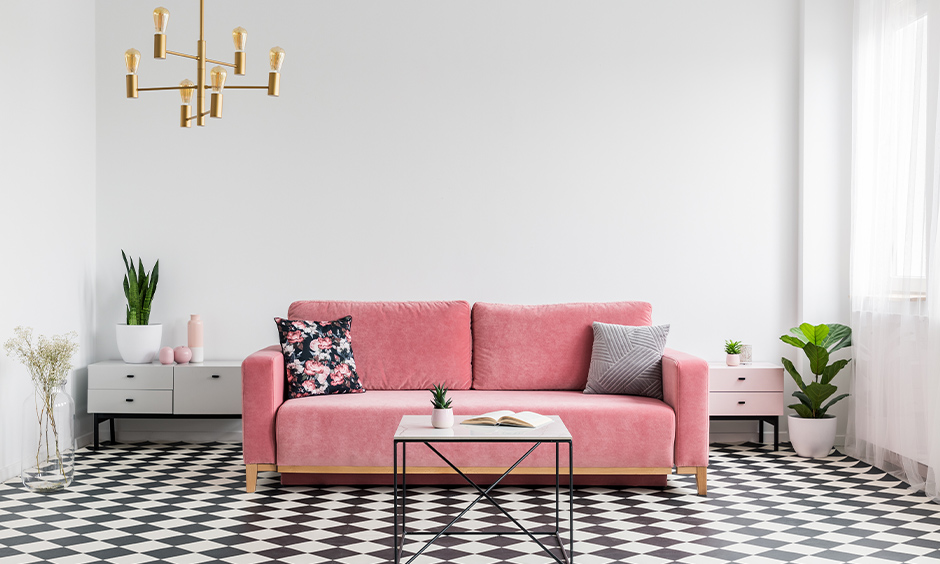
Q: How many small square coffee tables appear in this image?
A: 1